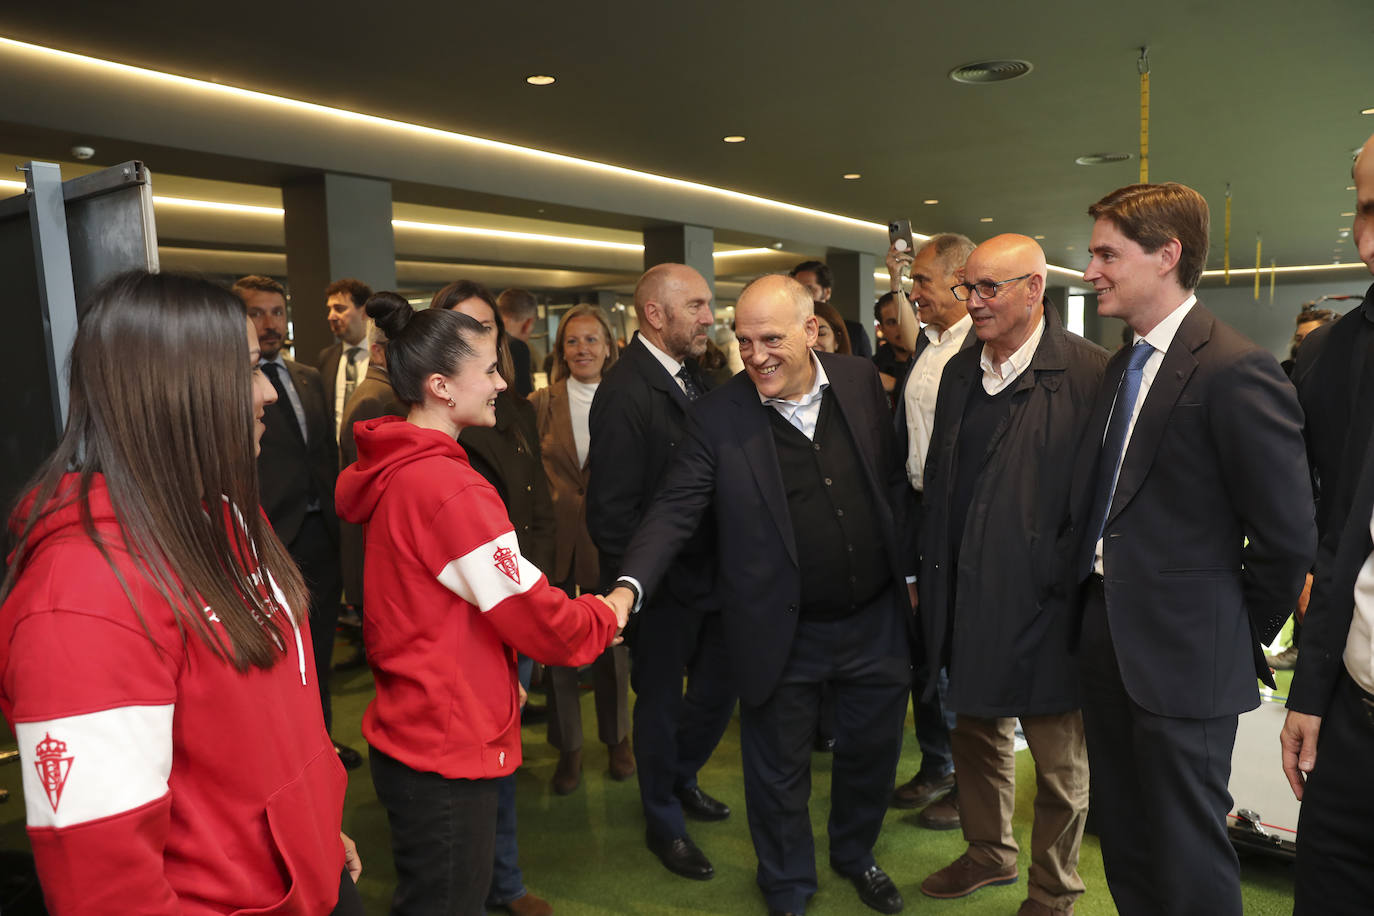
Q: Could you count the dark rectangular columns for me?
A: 3